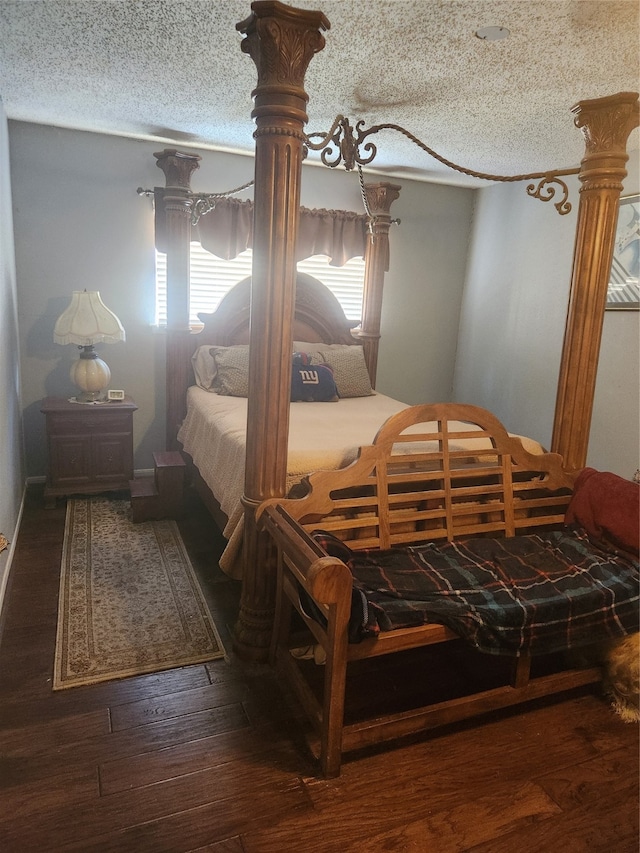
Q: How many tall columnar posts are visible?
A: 4